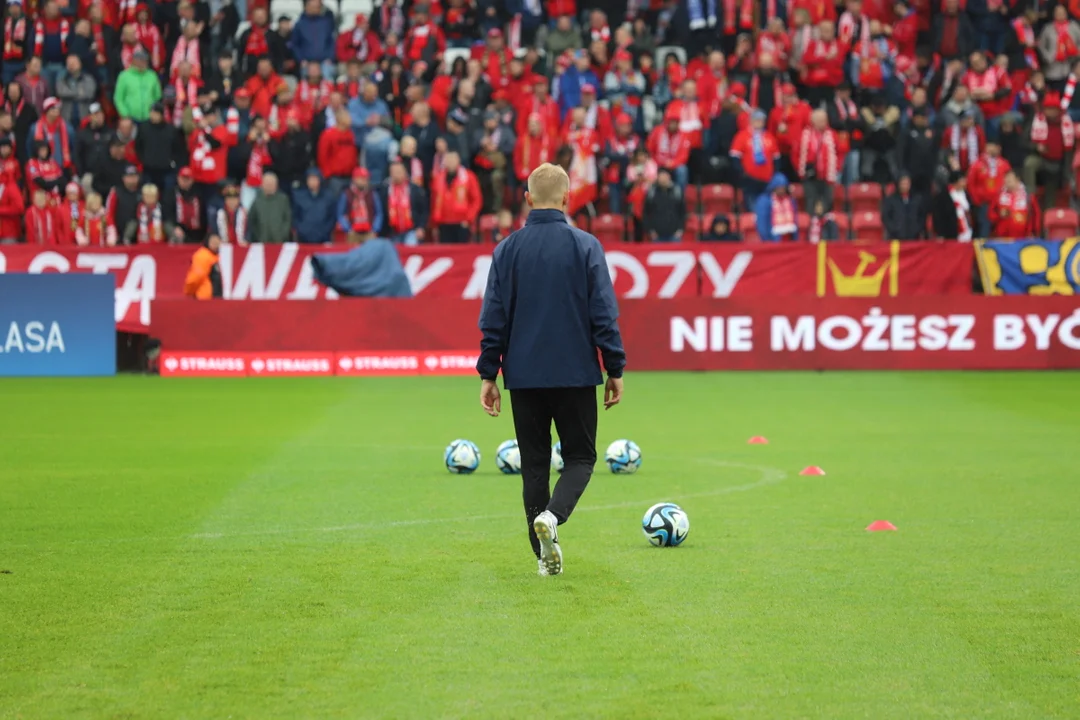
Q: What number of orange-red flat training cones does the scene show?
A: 3